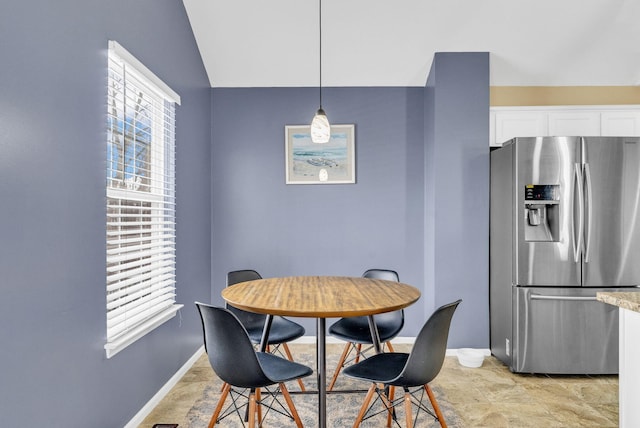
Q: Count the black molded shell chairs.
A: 4